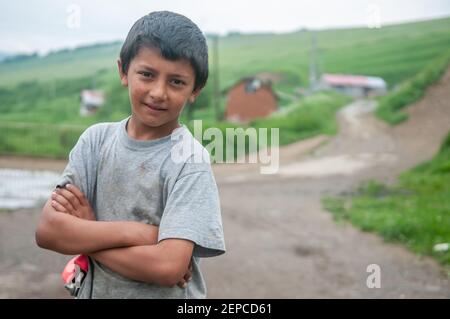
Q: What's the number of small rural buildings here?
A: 3